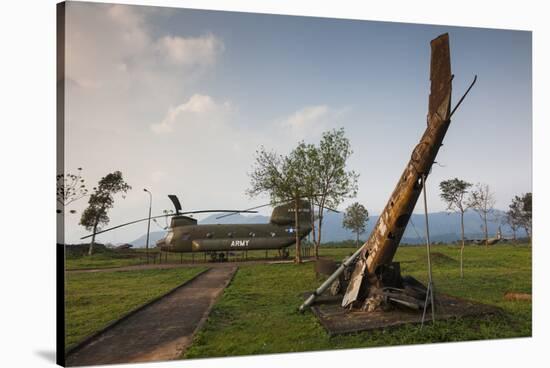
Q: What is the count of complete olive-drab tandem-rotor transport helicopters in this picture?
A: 1